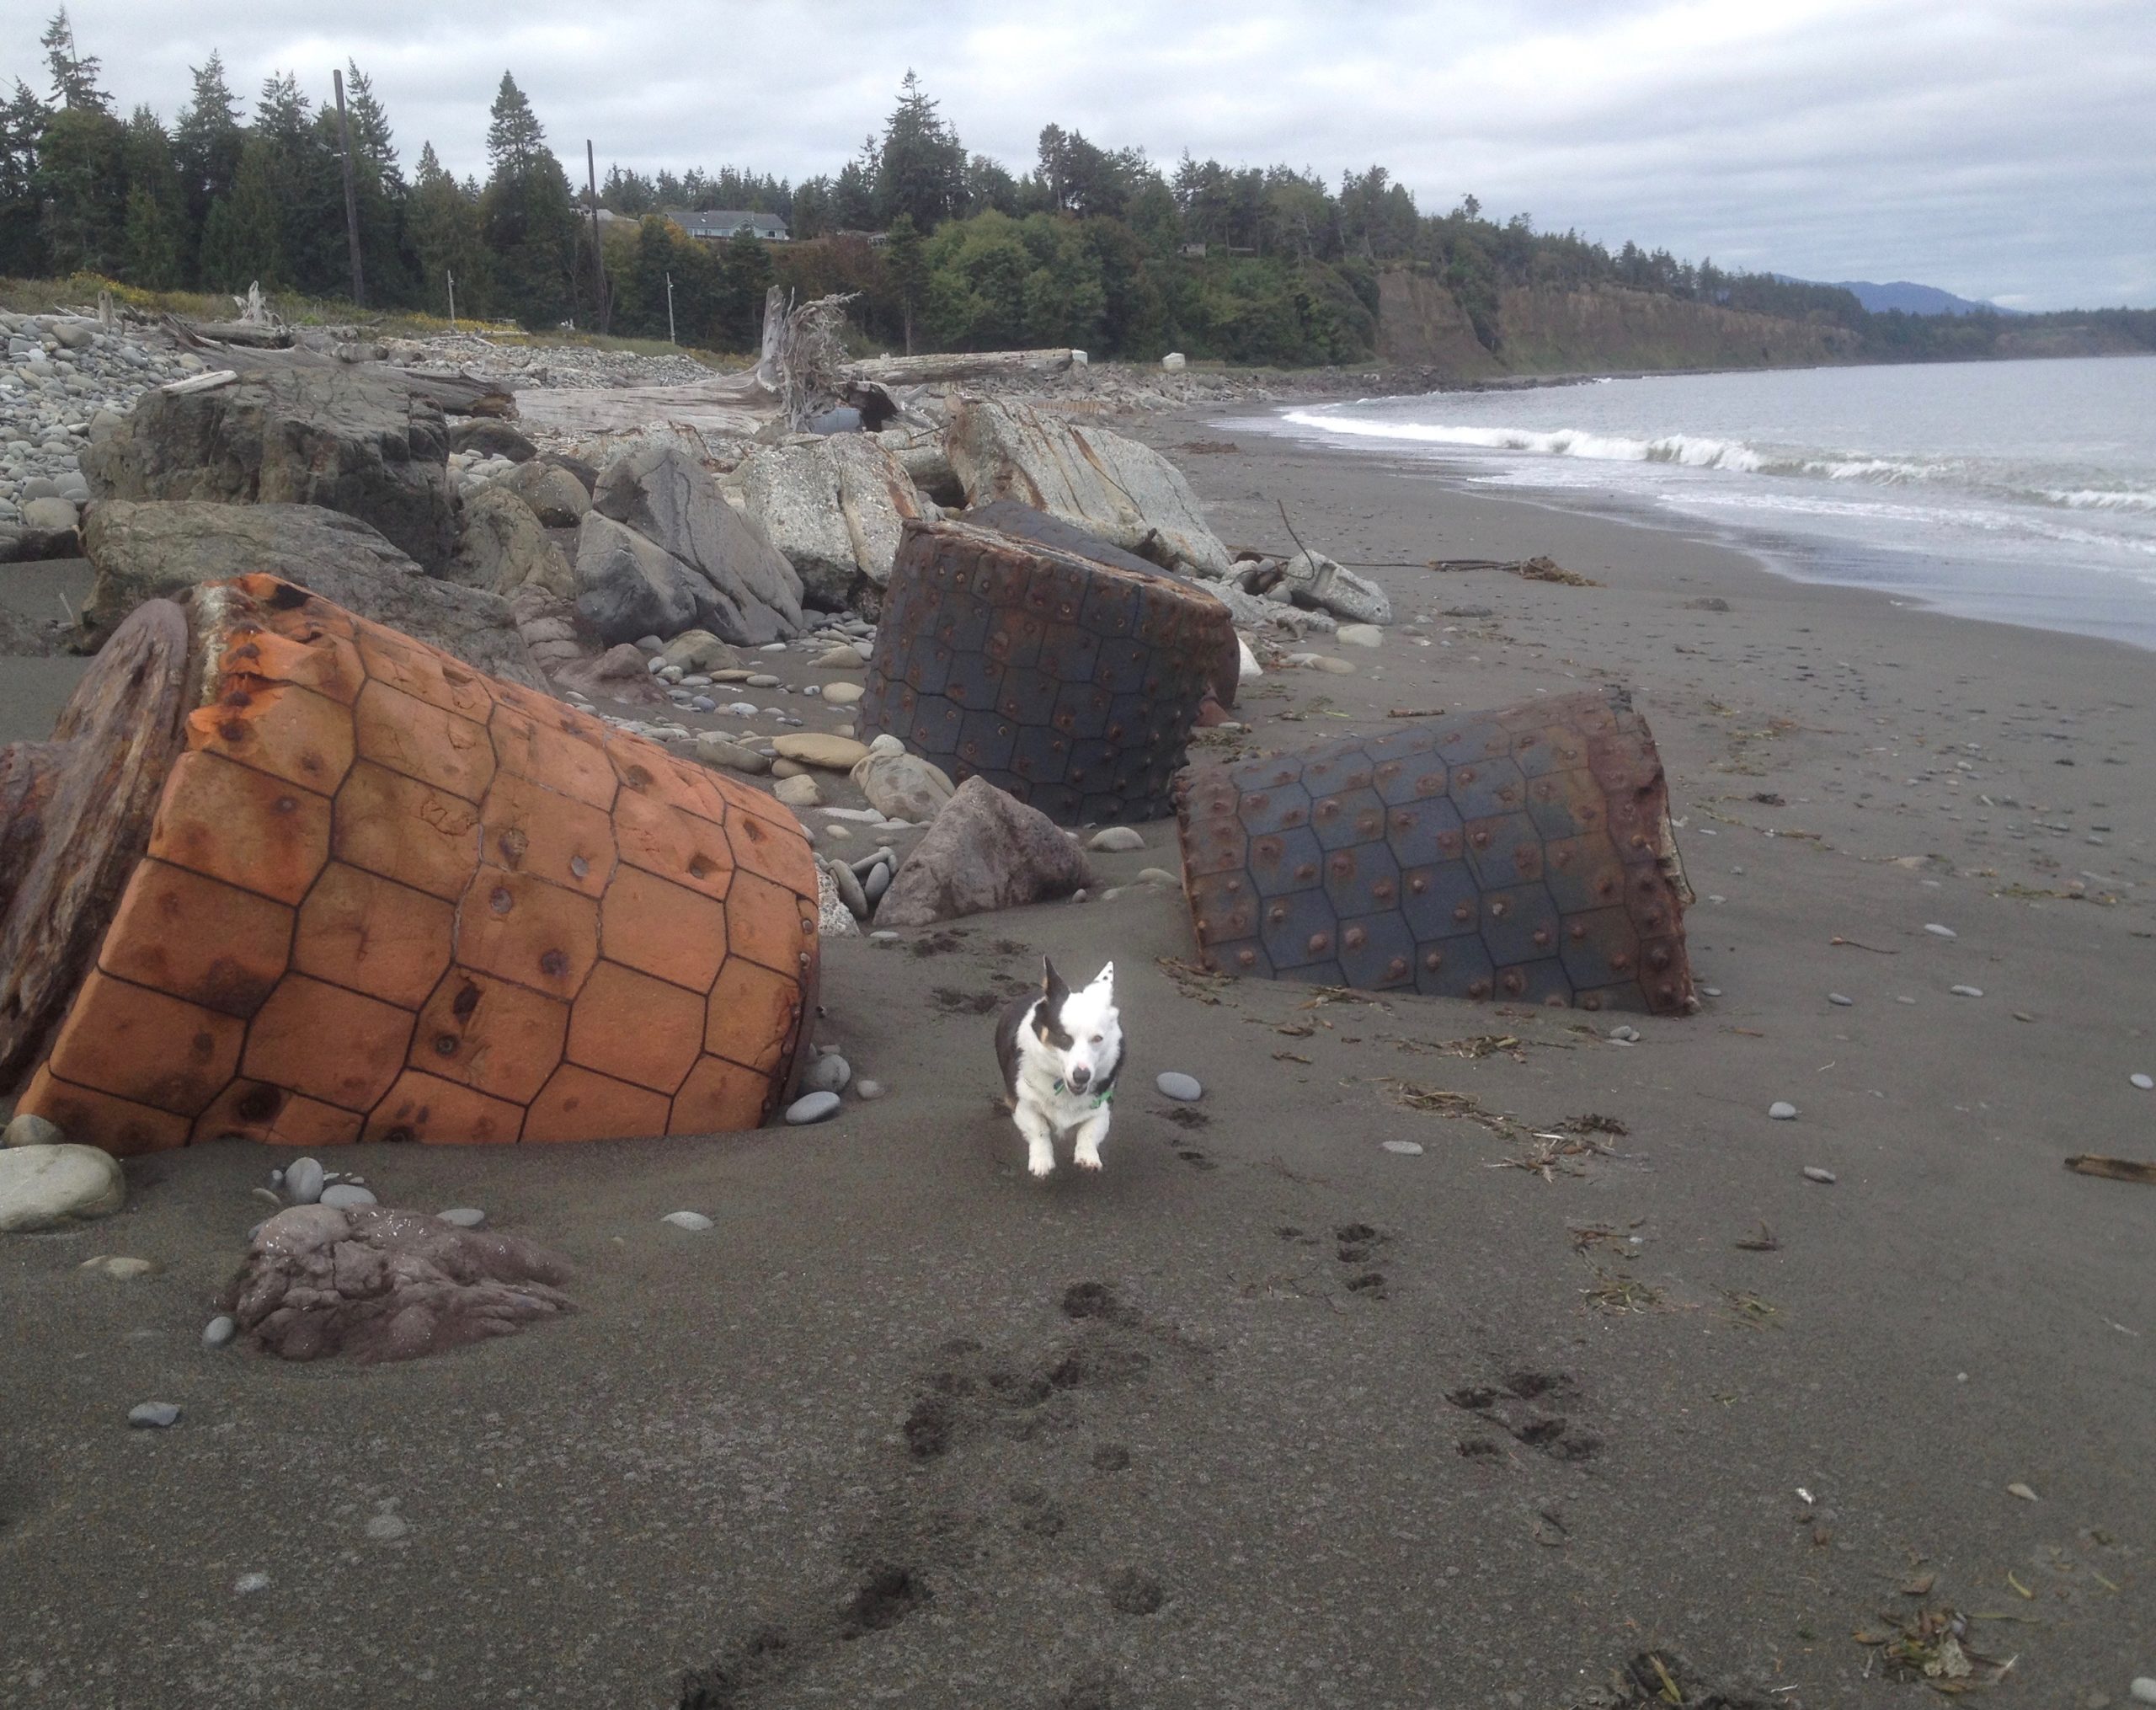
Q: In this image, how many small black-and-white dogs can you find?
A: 1